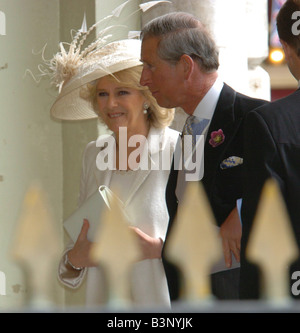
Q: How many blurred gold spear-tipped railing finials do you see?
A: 4